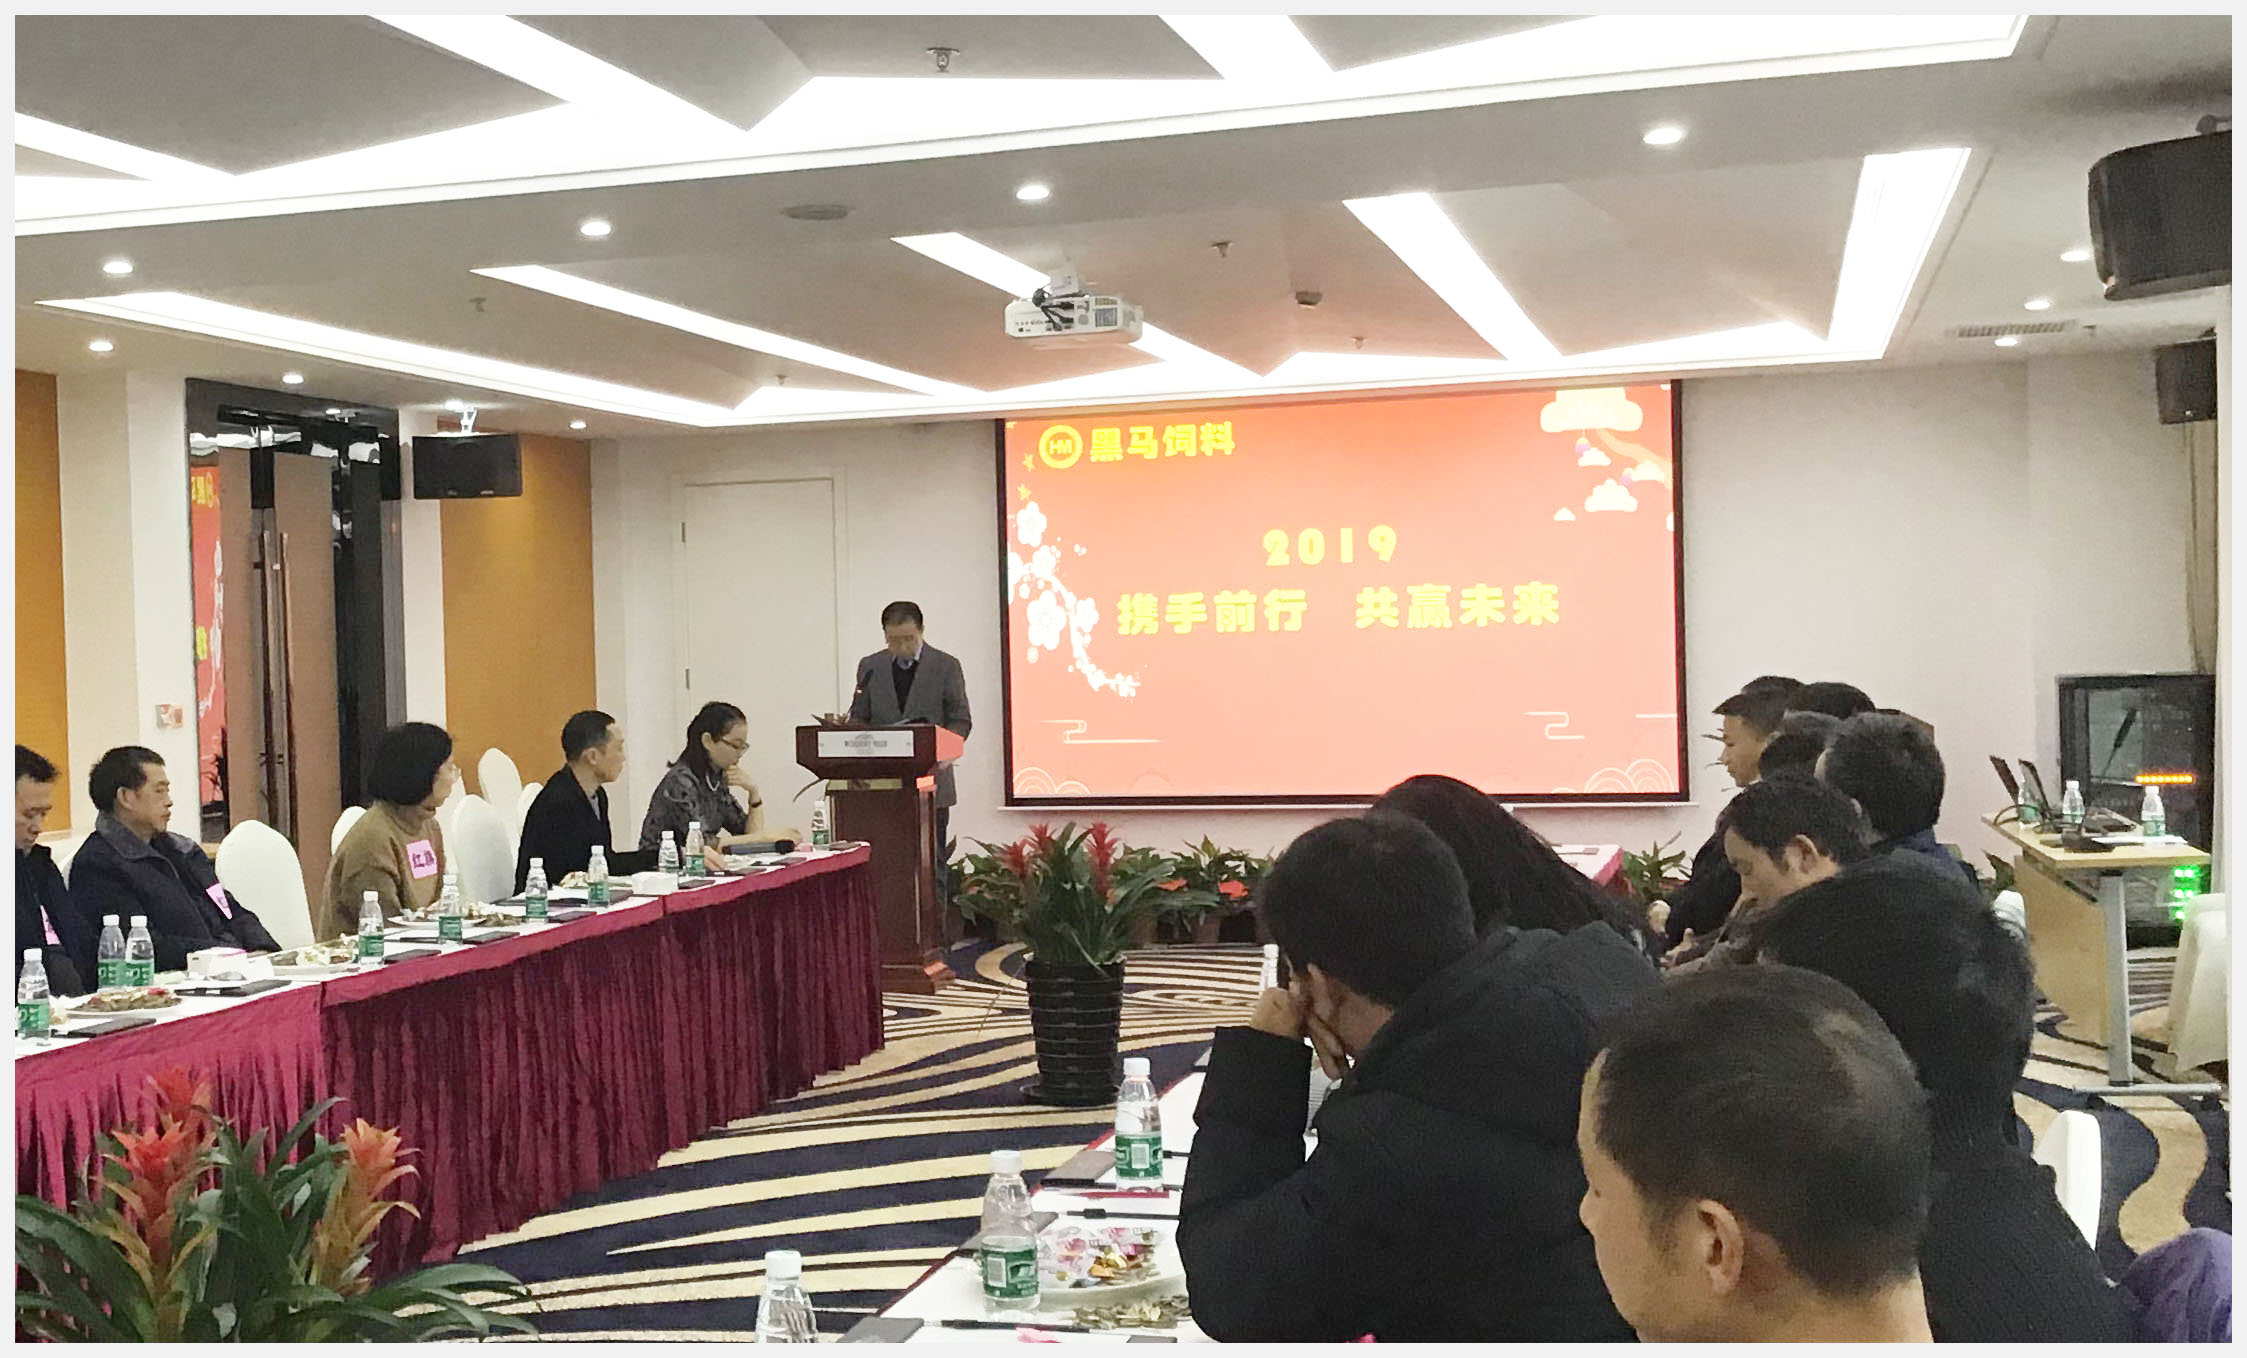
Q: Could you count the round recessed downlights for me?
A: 11